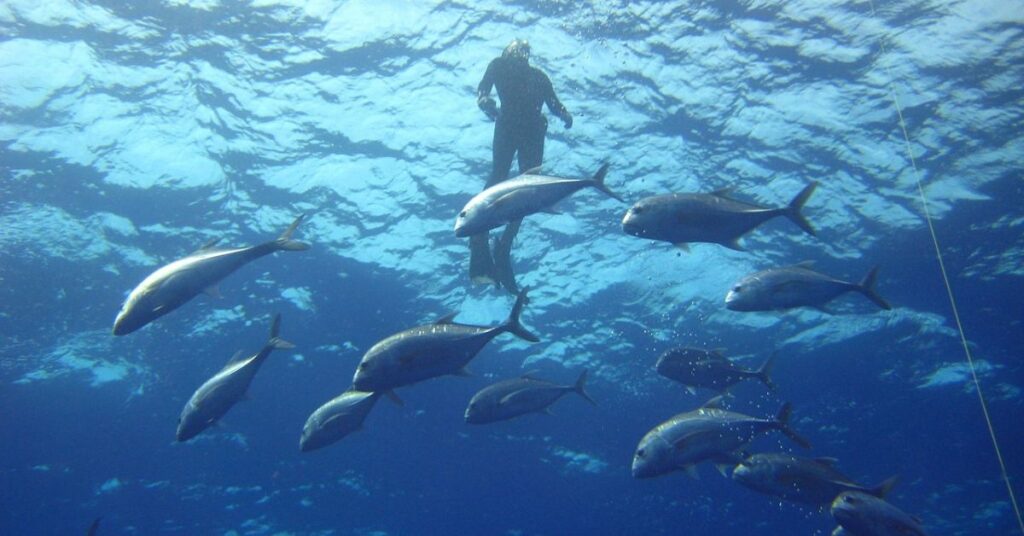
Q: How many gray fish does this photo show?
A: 12